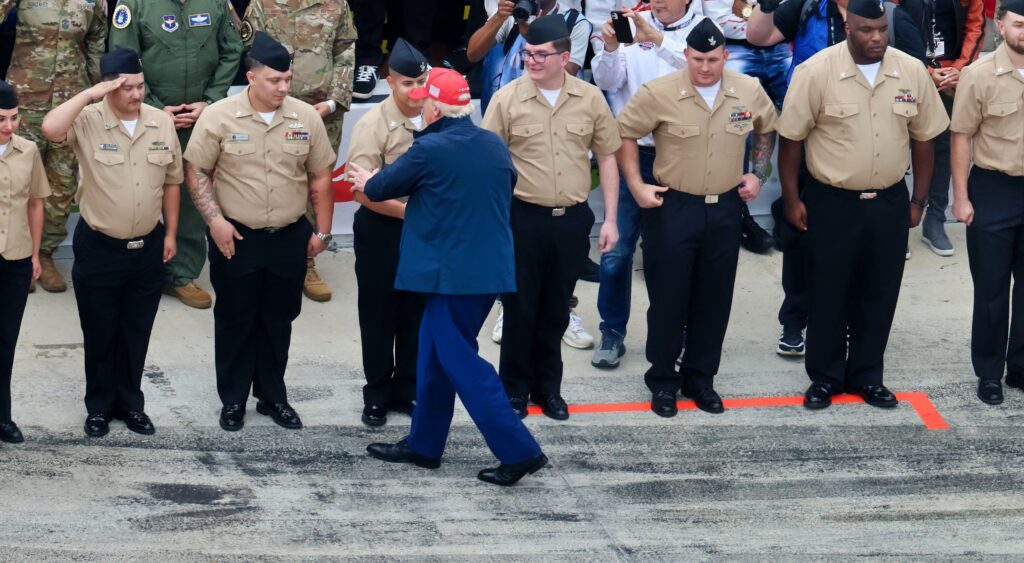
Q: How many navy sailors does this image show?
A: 8